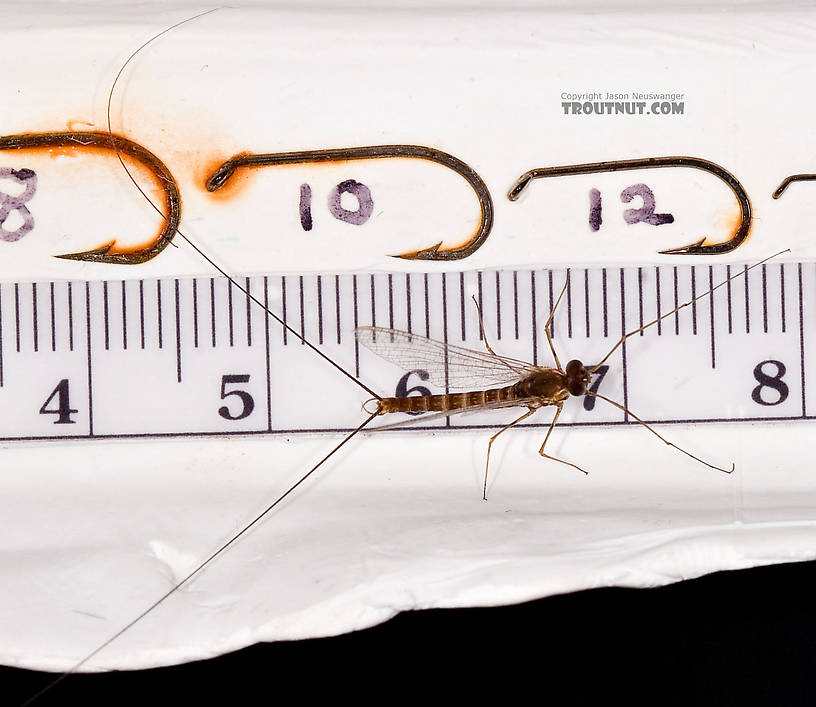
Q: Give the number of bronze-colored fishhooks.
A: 4